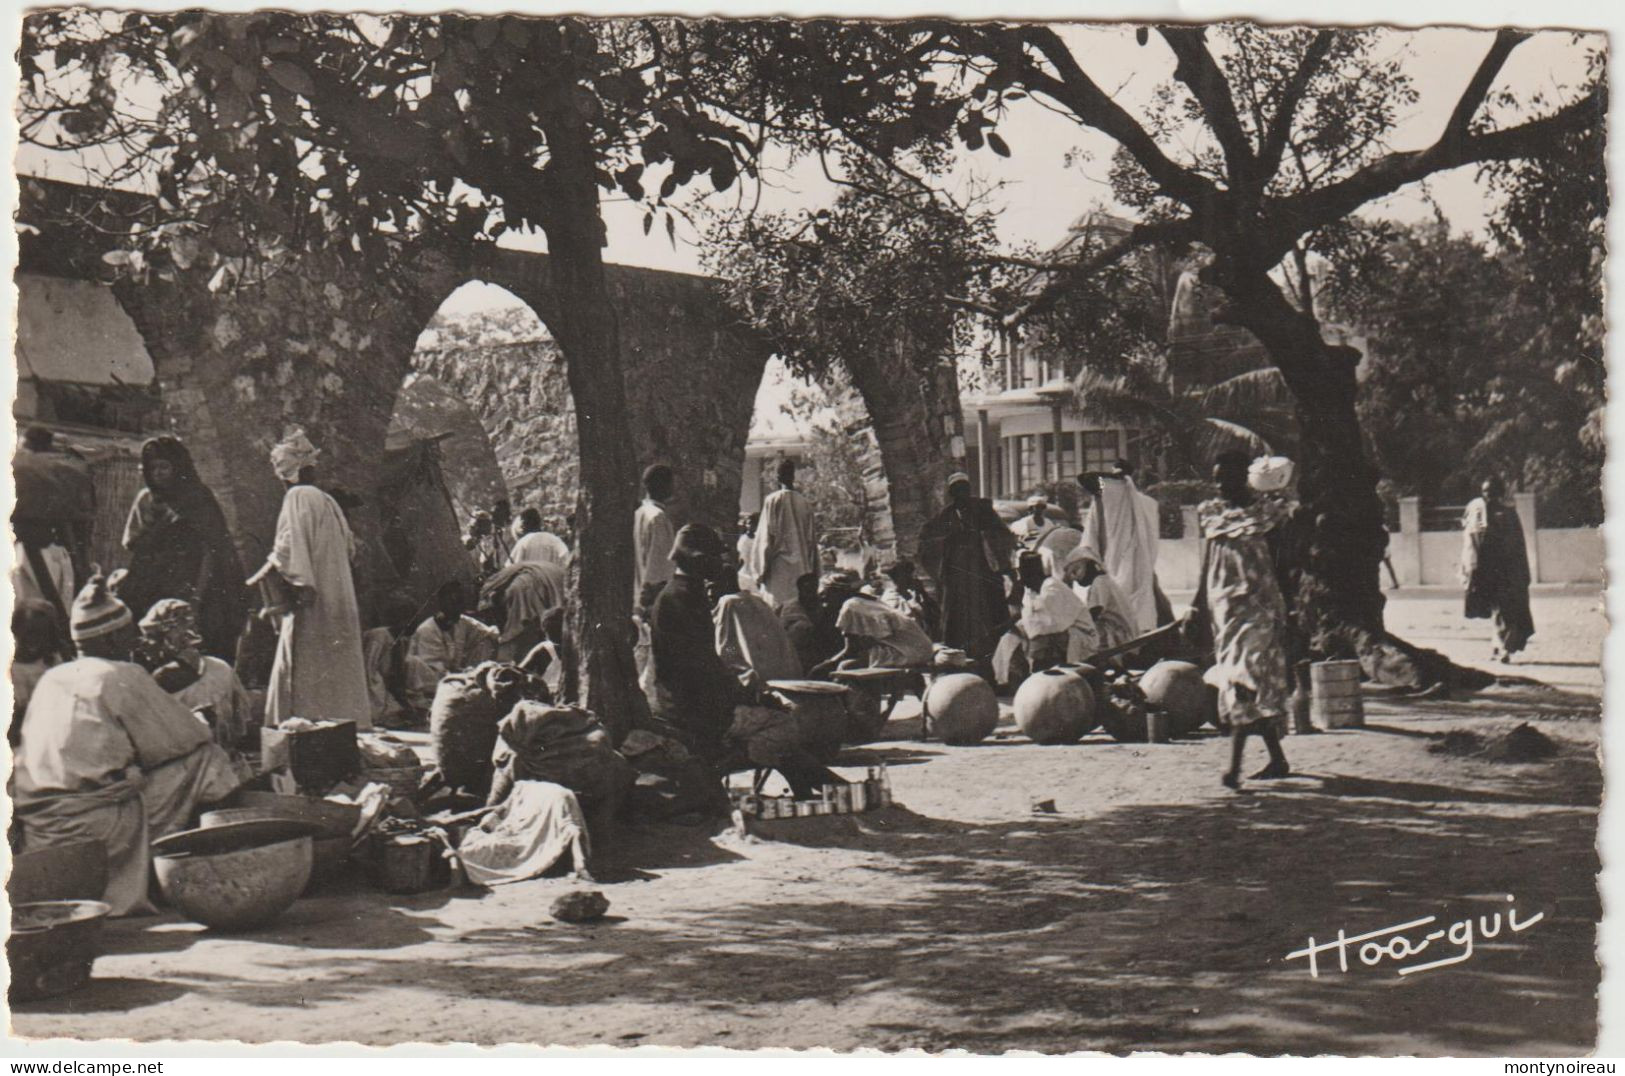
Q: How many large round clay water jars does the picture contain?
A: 3